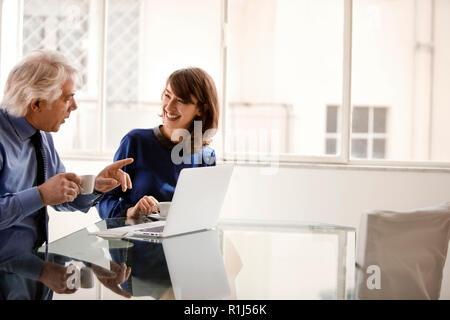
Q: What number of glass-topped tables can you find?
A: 1